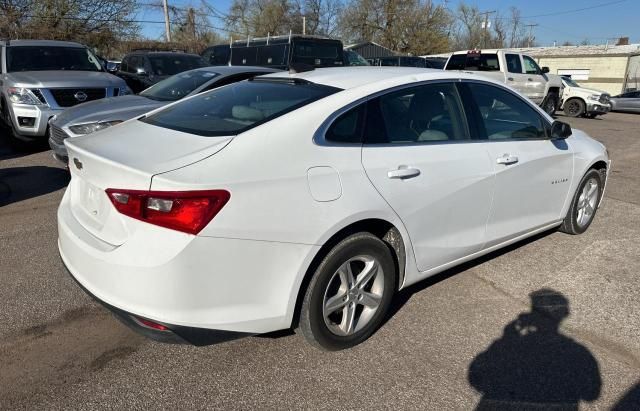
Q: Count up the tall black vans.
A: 1